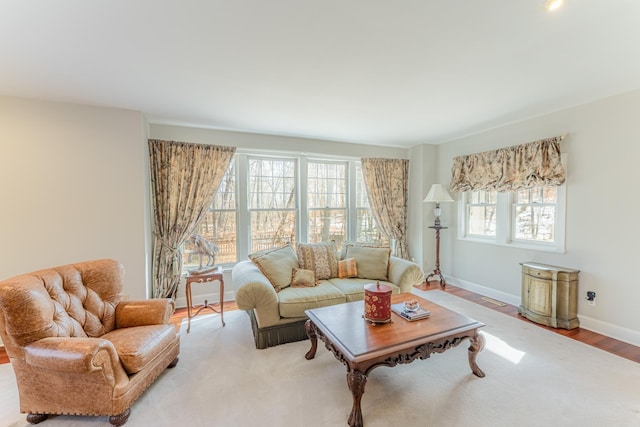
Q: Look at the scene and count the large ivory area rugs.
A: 1